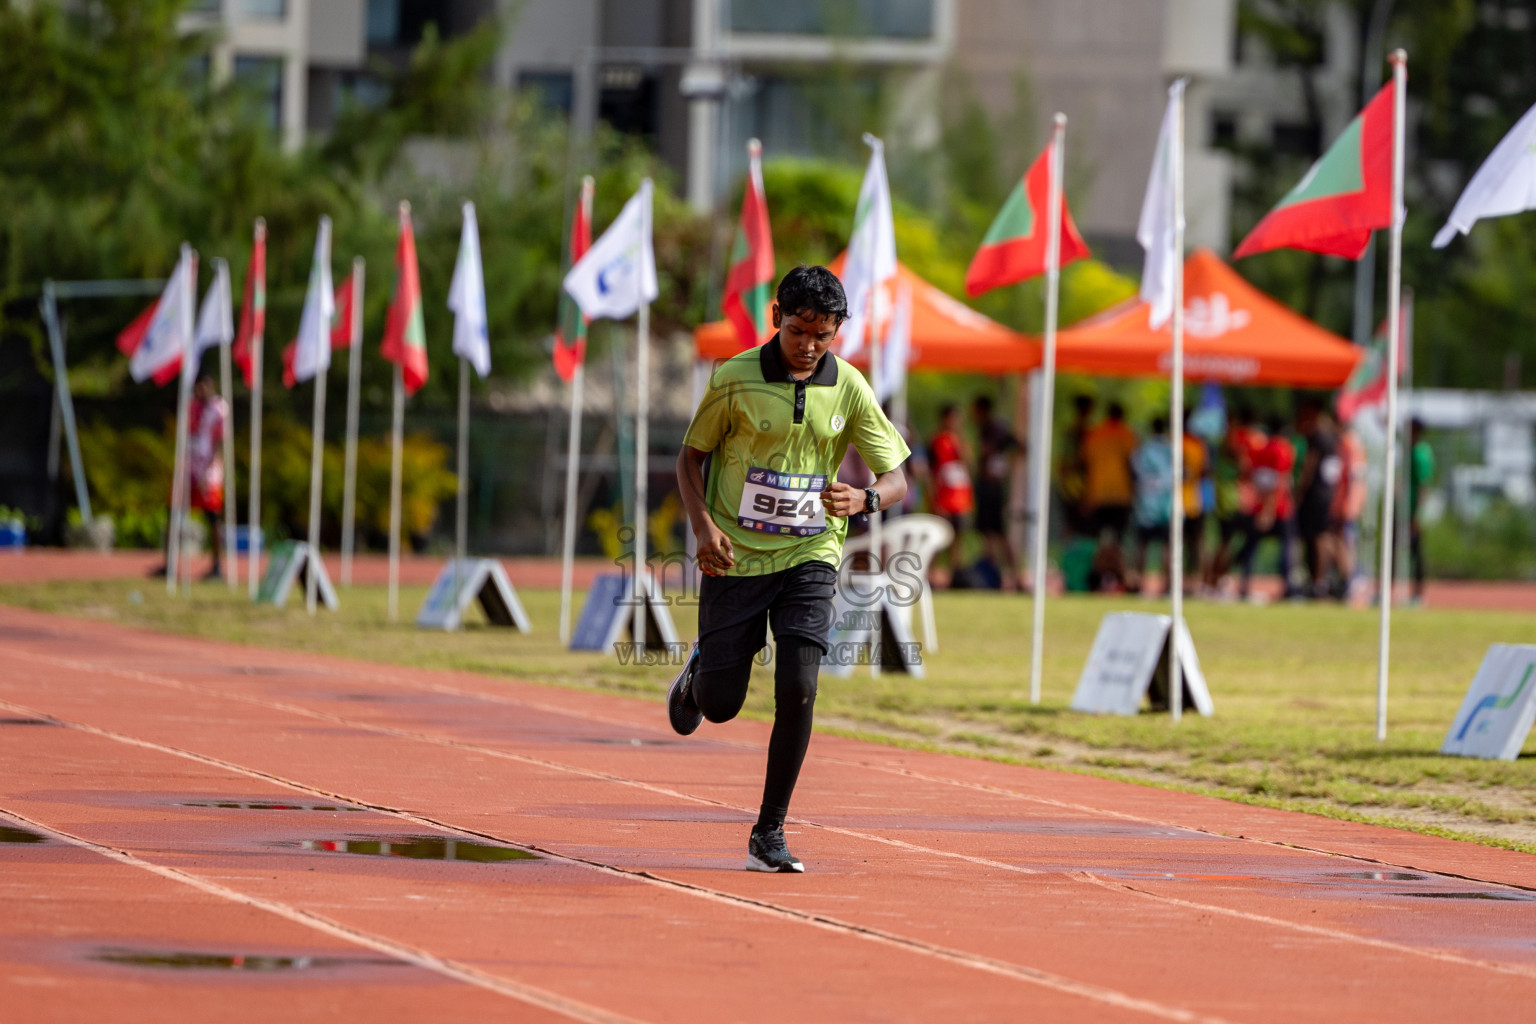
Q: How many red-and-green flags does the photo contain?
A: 9